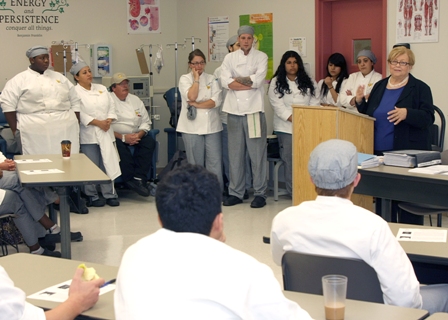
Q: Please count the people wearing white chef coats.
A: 12